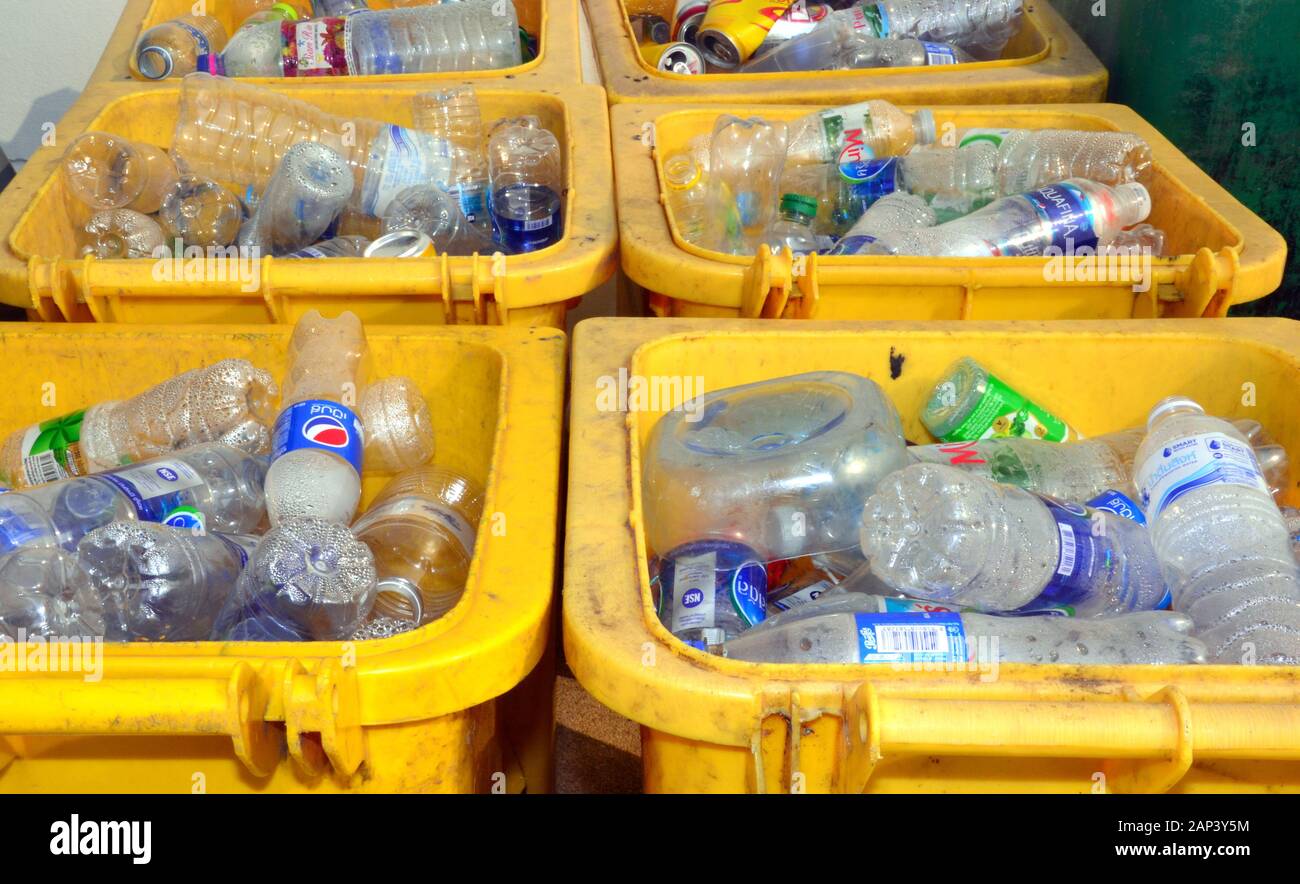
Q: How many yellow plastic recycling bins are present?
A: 6